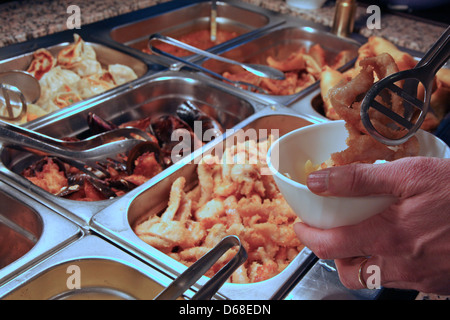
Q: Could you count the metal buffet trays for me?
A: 8